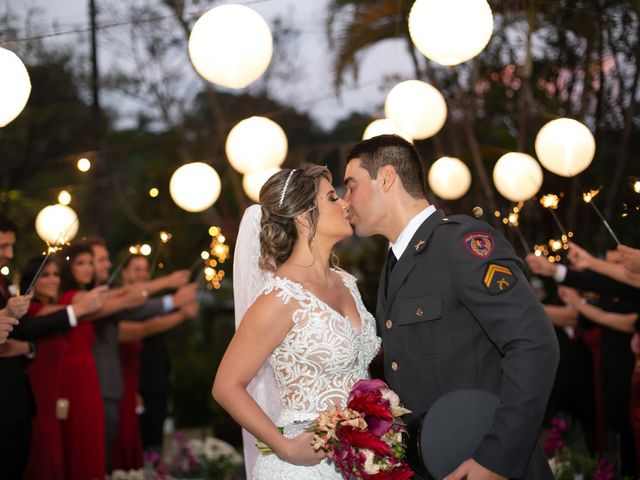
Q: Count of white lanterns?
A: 12